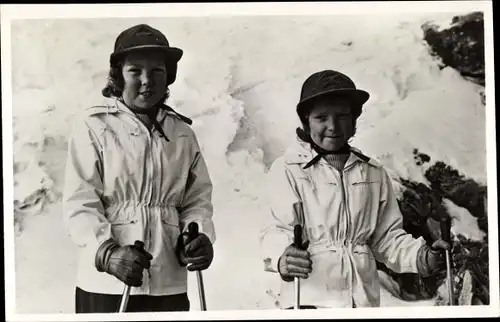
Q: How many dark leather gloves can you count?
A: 4